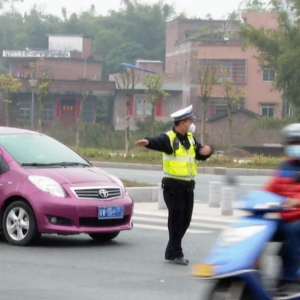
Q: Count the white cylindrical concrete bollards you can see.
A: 3